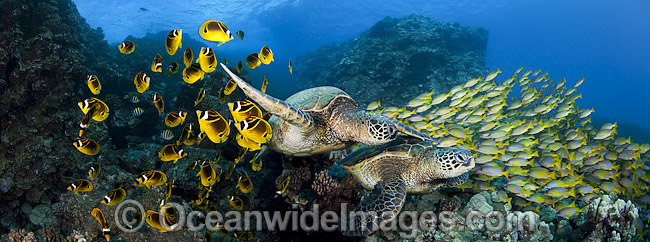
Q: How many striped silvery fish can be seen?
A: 3